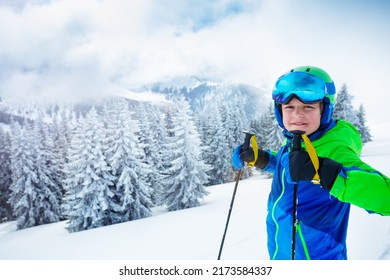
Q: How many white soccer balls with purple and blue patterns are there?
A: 0